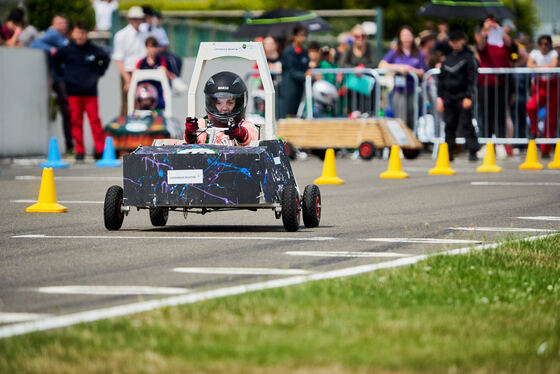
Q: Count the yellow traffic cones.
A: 7